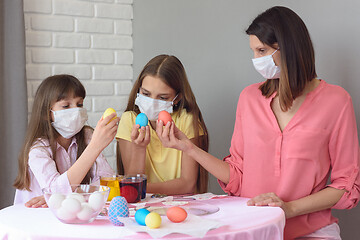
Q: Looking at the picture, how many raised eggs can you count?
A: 3